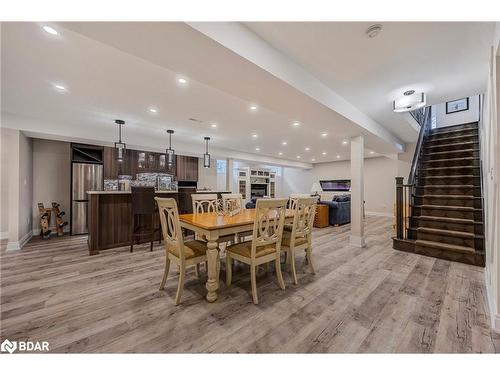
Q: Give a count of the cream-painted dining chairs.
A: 6